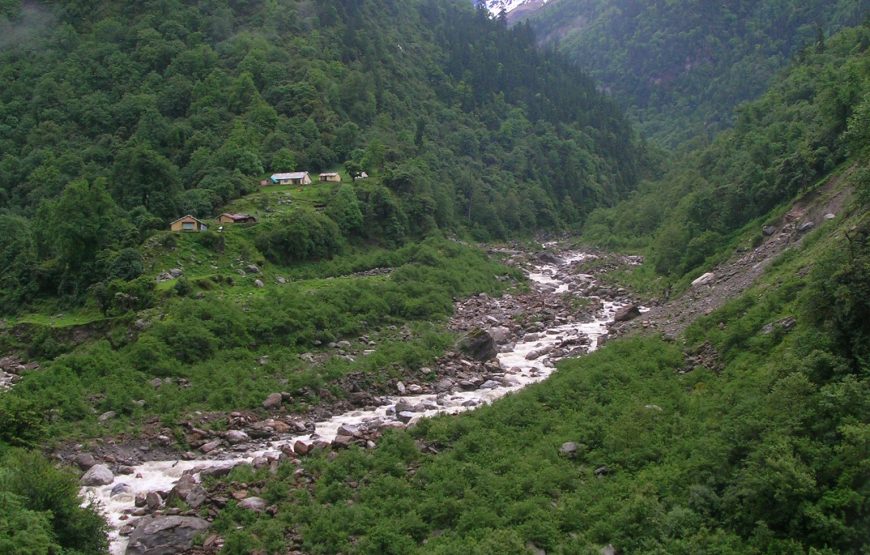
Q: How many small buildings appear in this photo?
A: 5